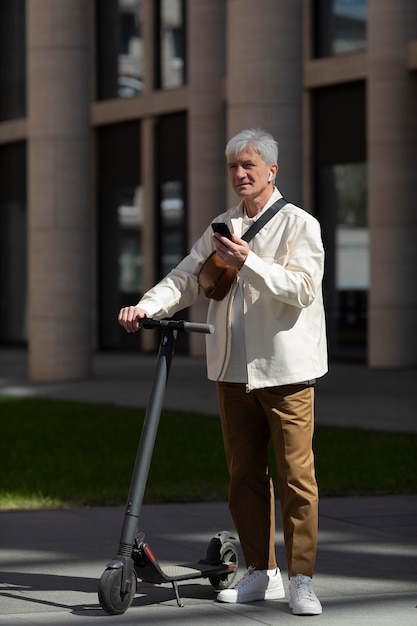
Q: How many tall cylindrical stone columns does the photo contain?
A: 4